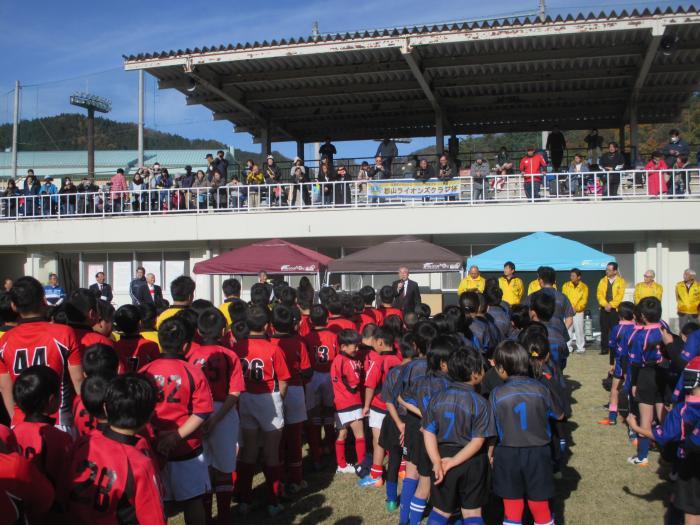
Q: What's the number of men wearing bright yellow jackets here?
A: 7